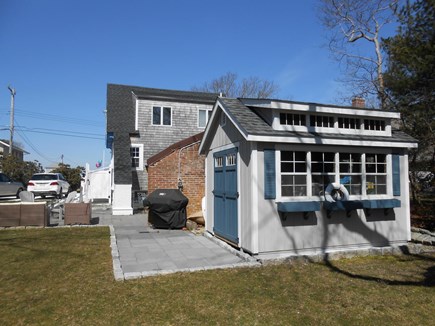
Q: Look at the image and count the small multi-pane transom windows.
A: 4